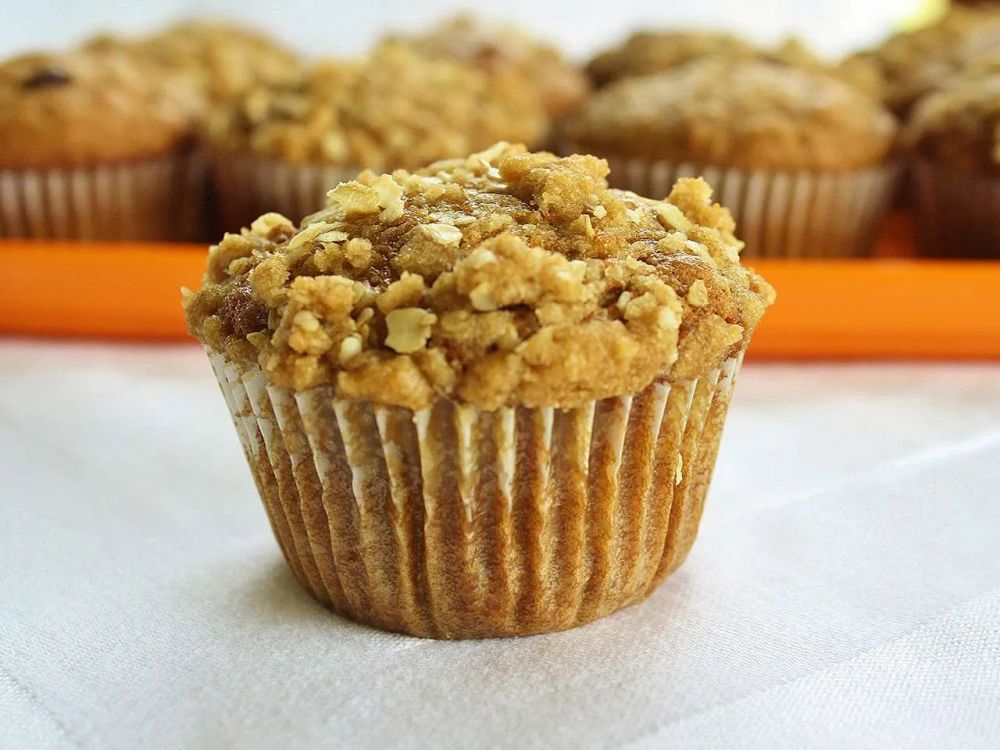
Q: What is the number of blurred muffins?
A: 8